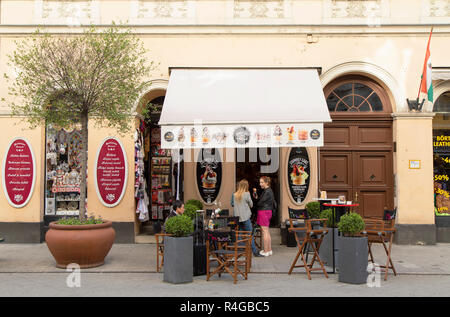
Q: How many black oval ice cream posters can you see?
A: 2